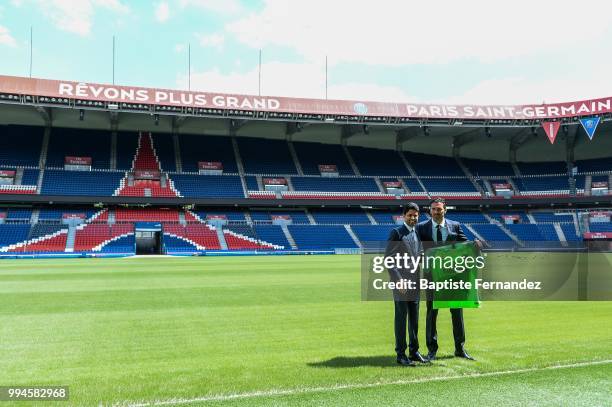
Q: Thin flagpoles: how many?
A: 5